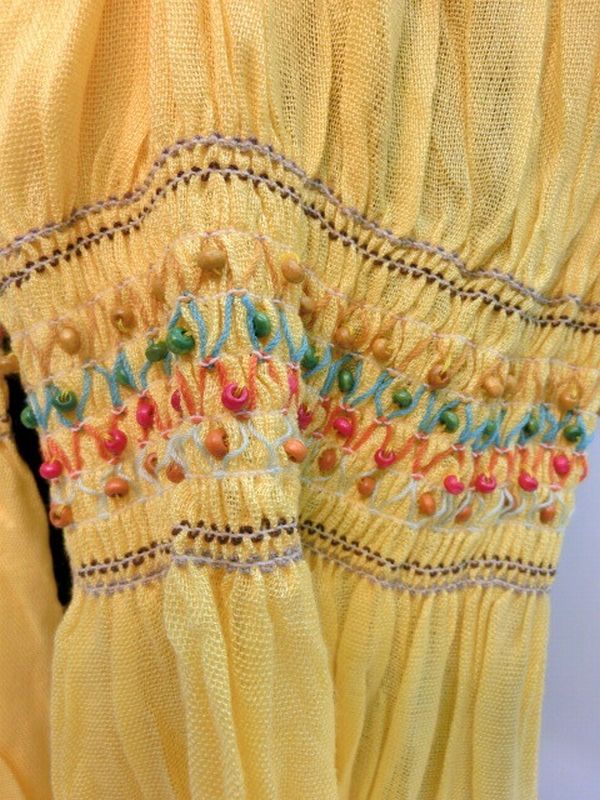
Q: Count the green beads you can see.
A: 13